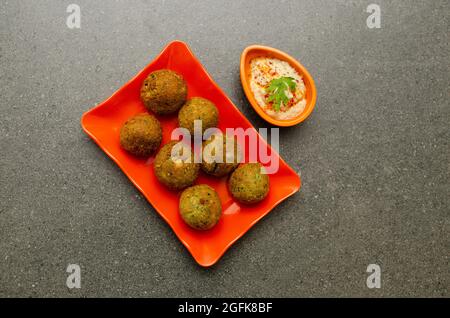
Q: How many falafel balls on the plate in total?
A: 7